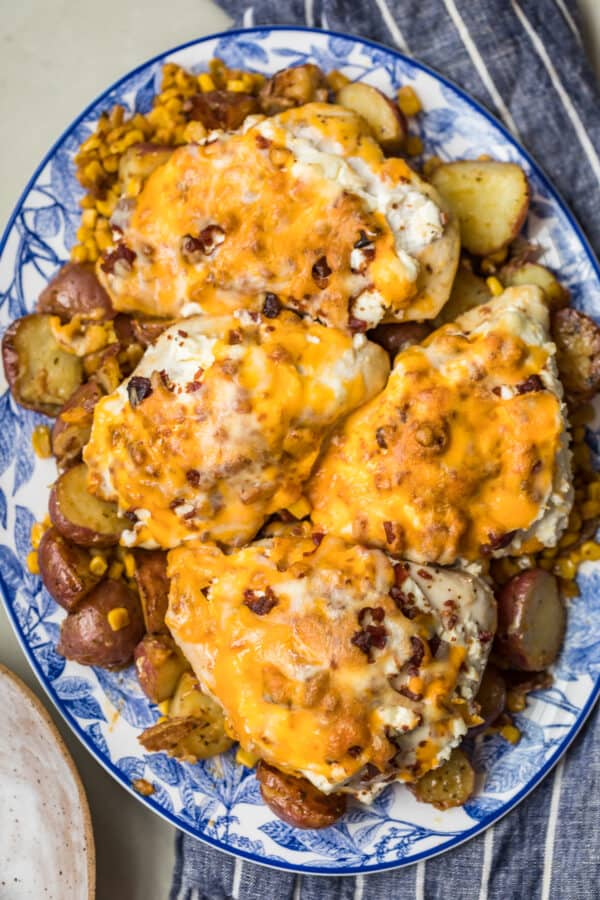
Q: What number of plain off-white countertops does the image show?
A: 1